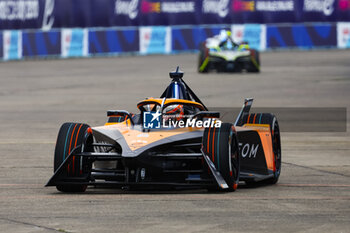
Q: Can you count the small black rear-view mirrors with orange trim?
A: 2